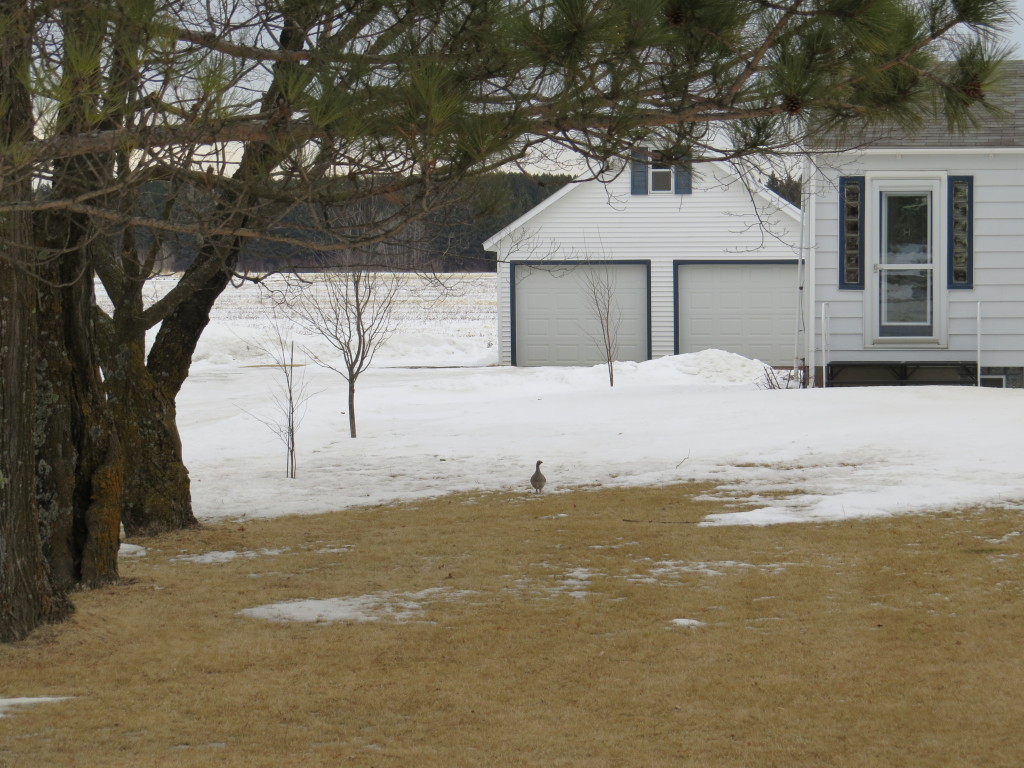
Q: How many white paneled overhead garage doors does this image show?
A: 2